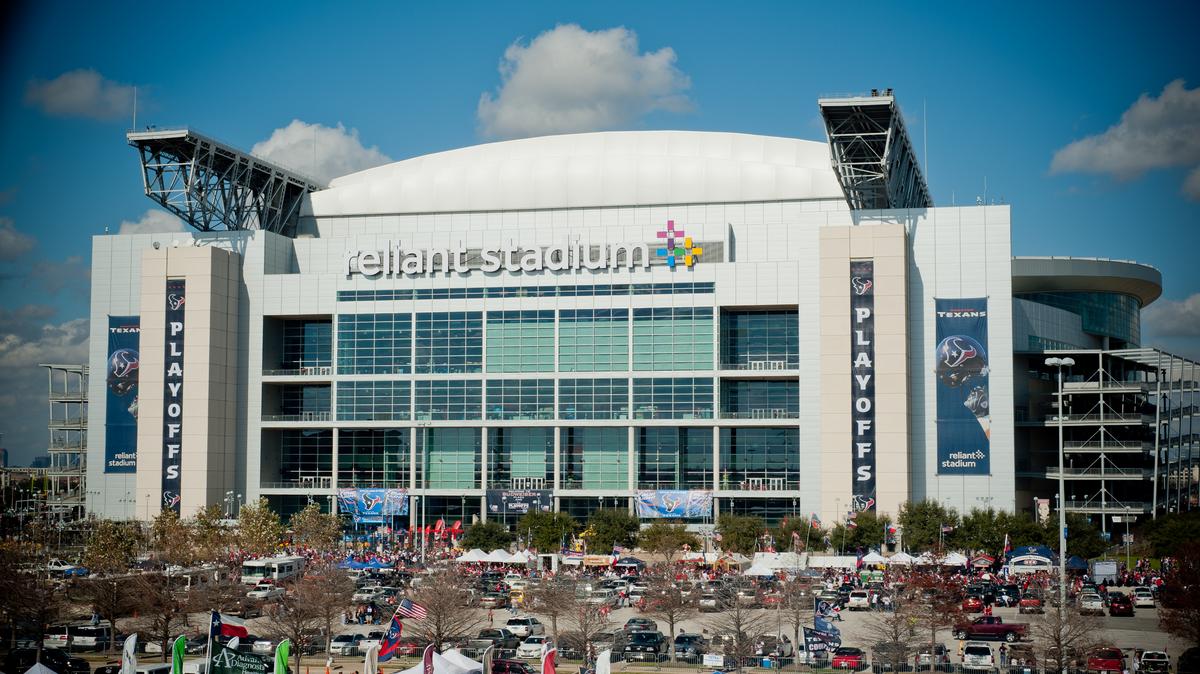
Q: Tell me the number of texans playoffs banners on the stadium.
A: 2